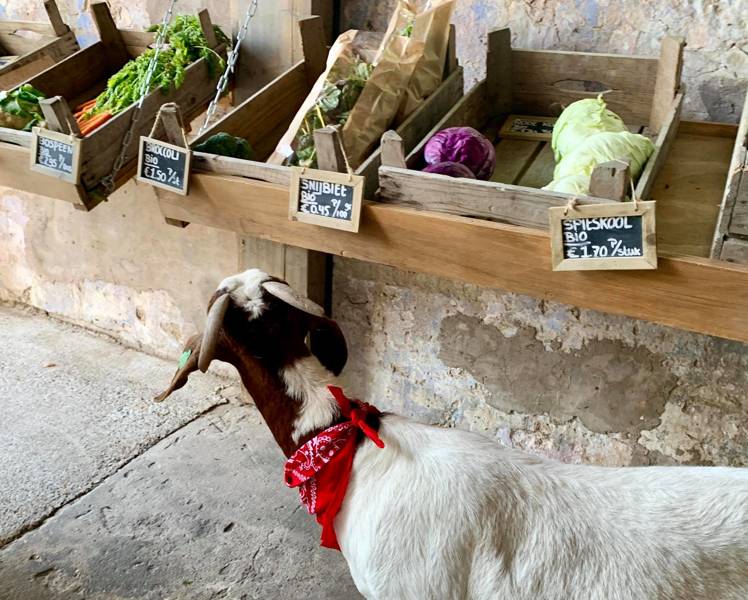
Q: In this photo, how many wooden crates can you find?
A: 5